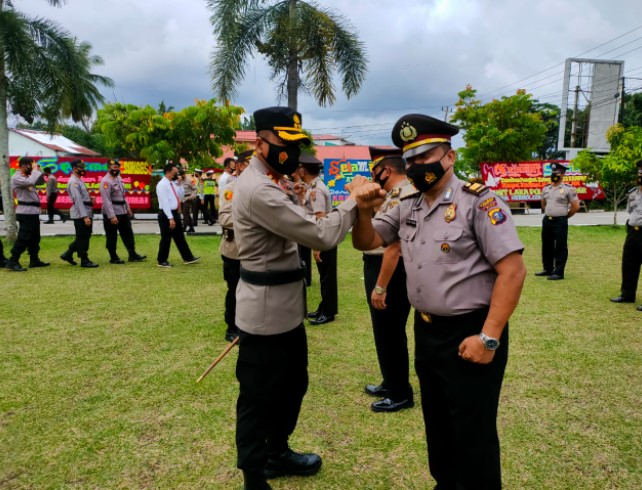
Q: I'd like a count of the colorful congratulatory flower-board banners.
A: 3